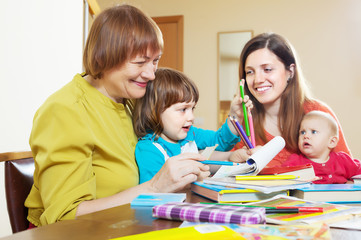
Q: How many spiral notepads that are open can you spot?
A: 1